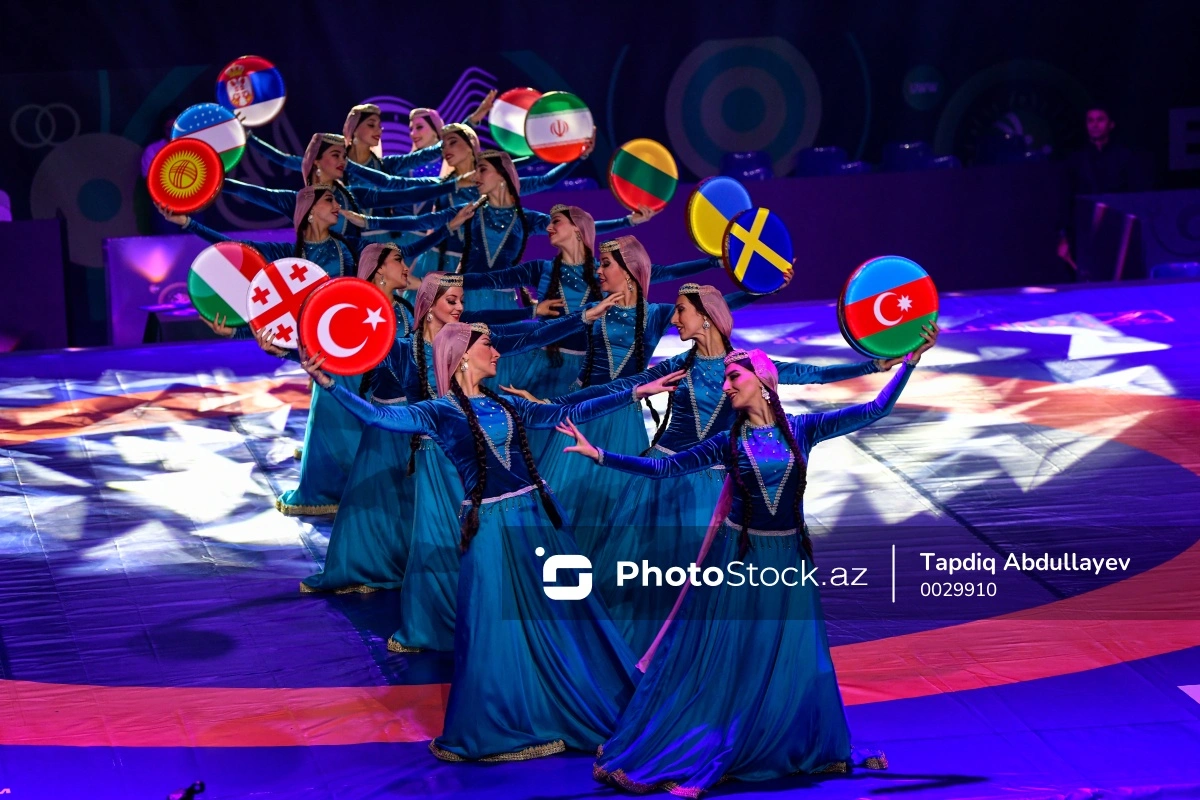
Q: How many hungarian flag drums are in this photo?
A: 2